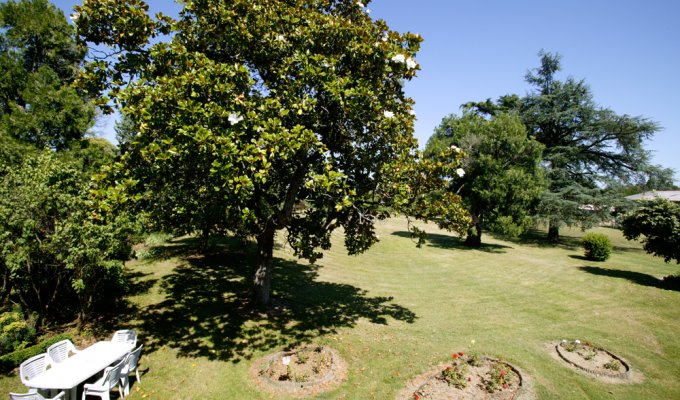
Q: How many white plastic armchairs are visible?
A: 6